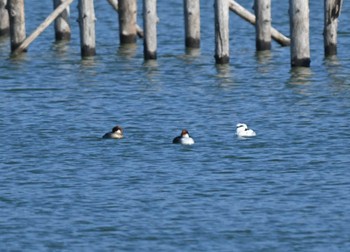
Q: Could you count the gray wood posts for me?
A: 11